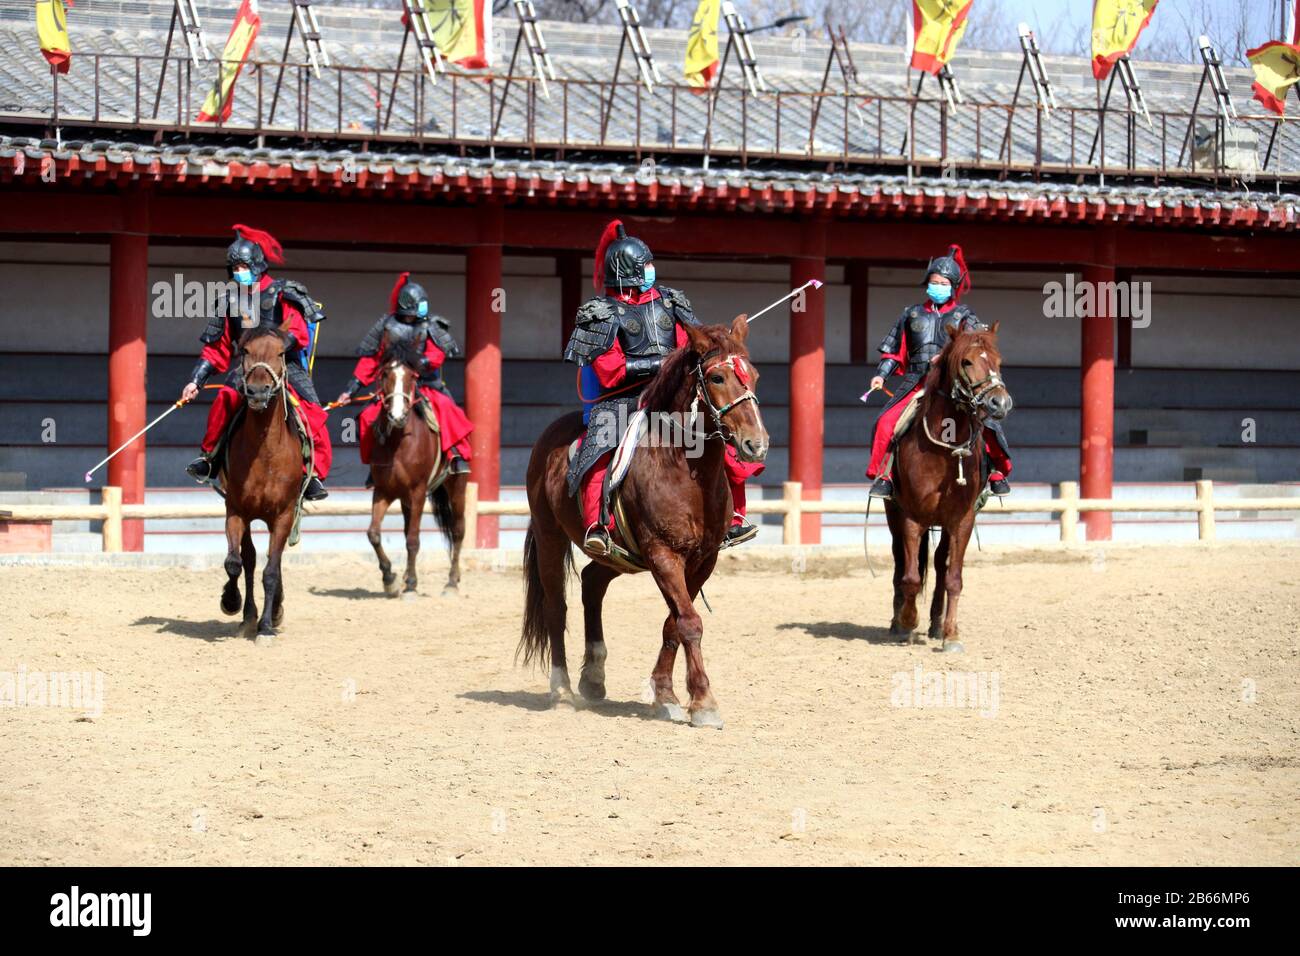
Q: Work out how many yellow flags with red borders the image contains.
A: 7